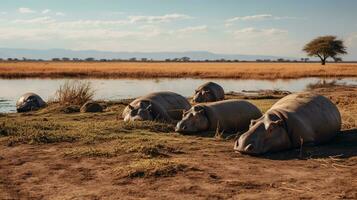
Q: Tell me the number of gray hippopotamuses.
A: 5